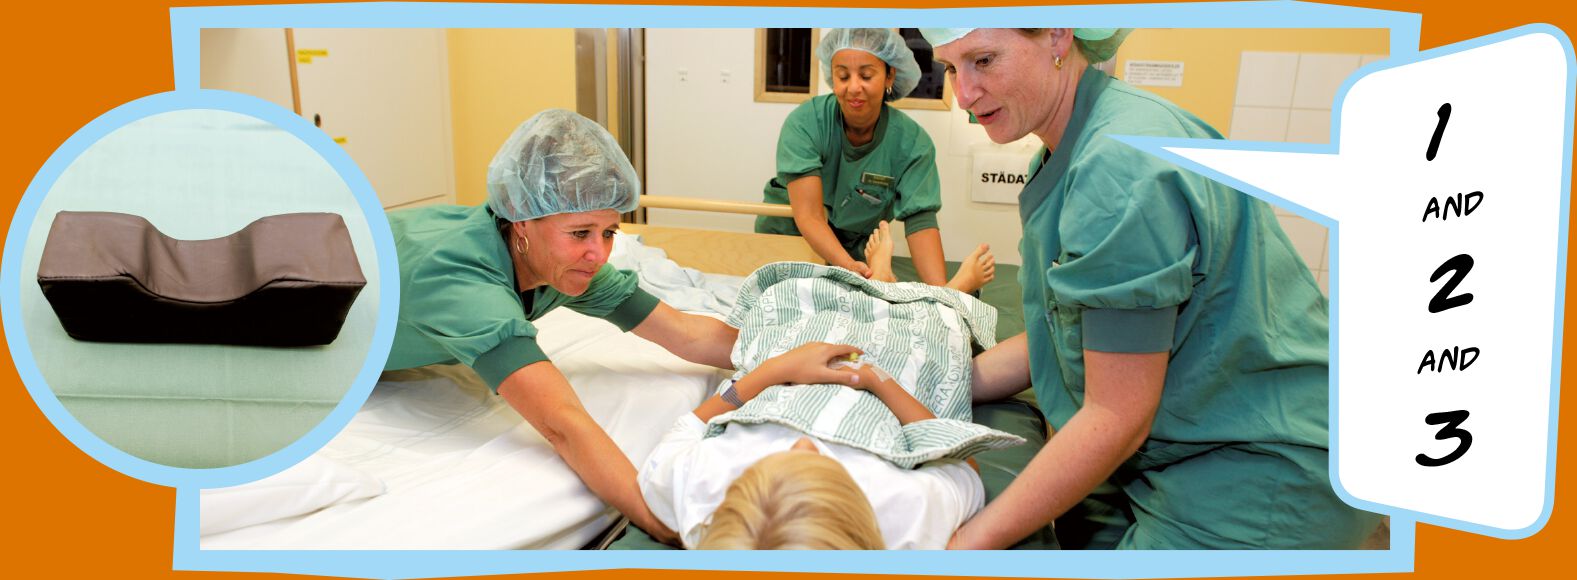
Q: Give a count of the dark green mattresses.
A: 1